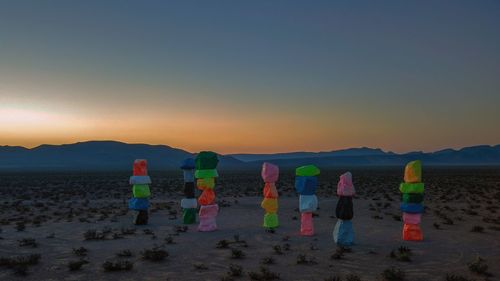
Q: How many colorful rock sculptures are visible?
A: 7